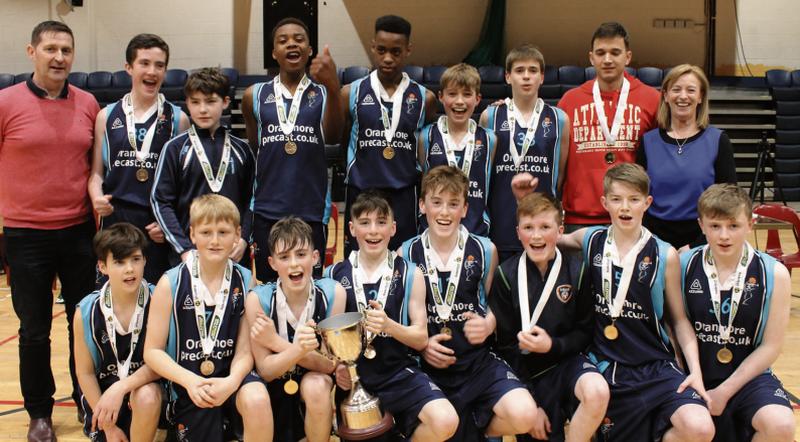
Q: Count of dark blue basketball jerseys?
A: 12